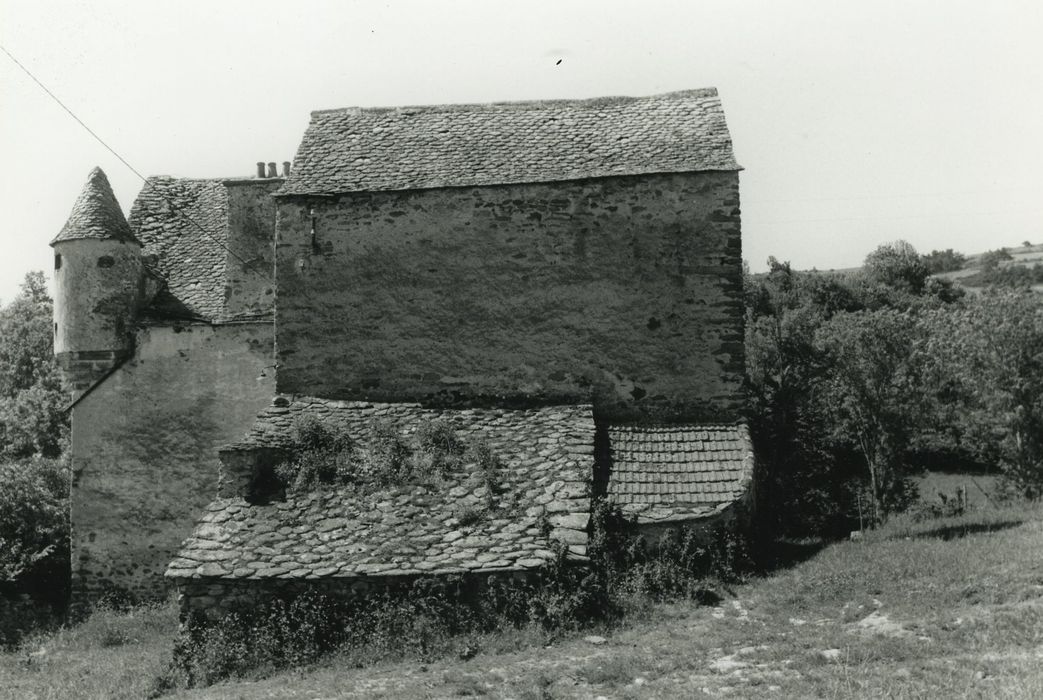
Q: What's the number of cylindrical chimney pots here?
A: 3